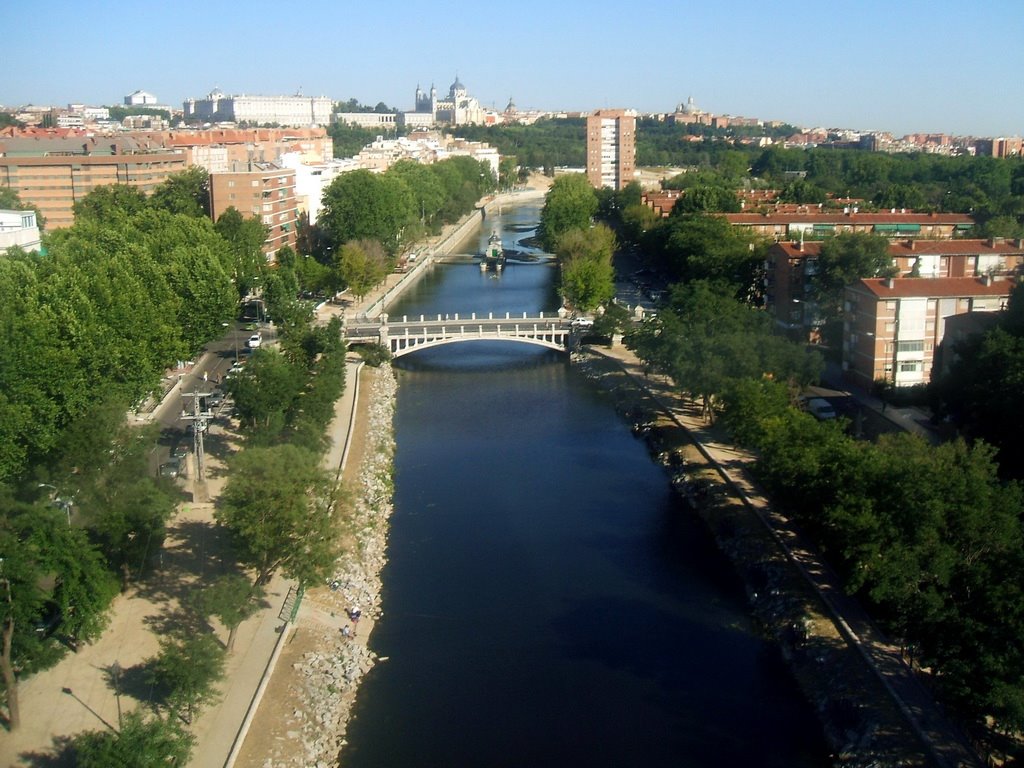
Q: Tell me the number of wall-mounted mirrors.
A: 0